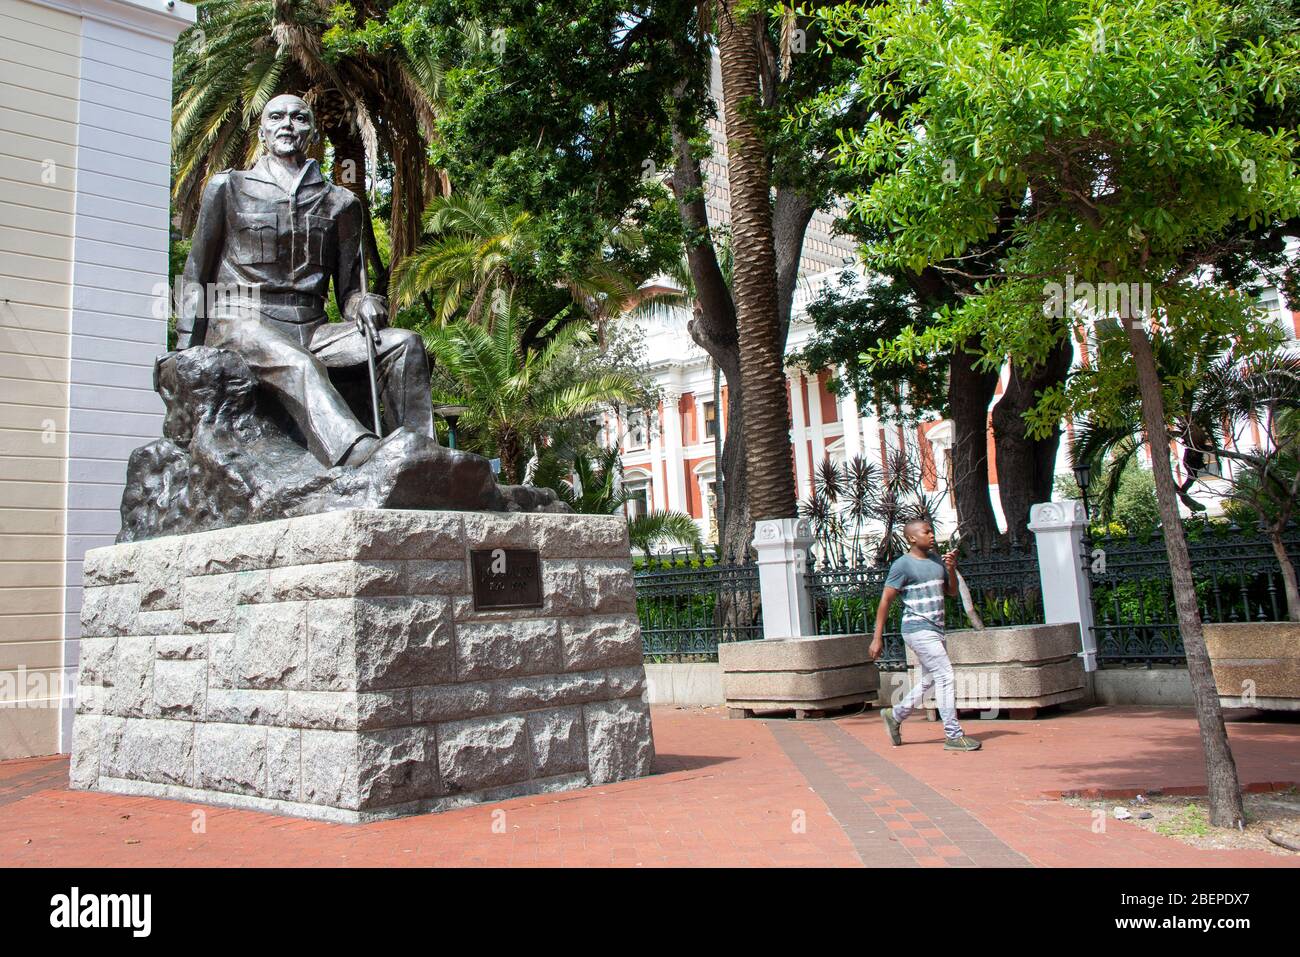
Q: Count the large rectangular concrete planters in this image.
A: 3